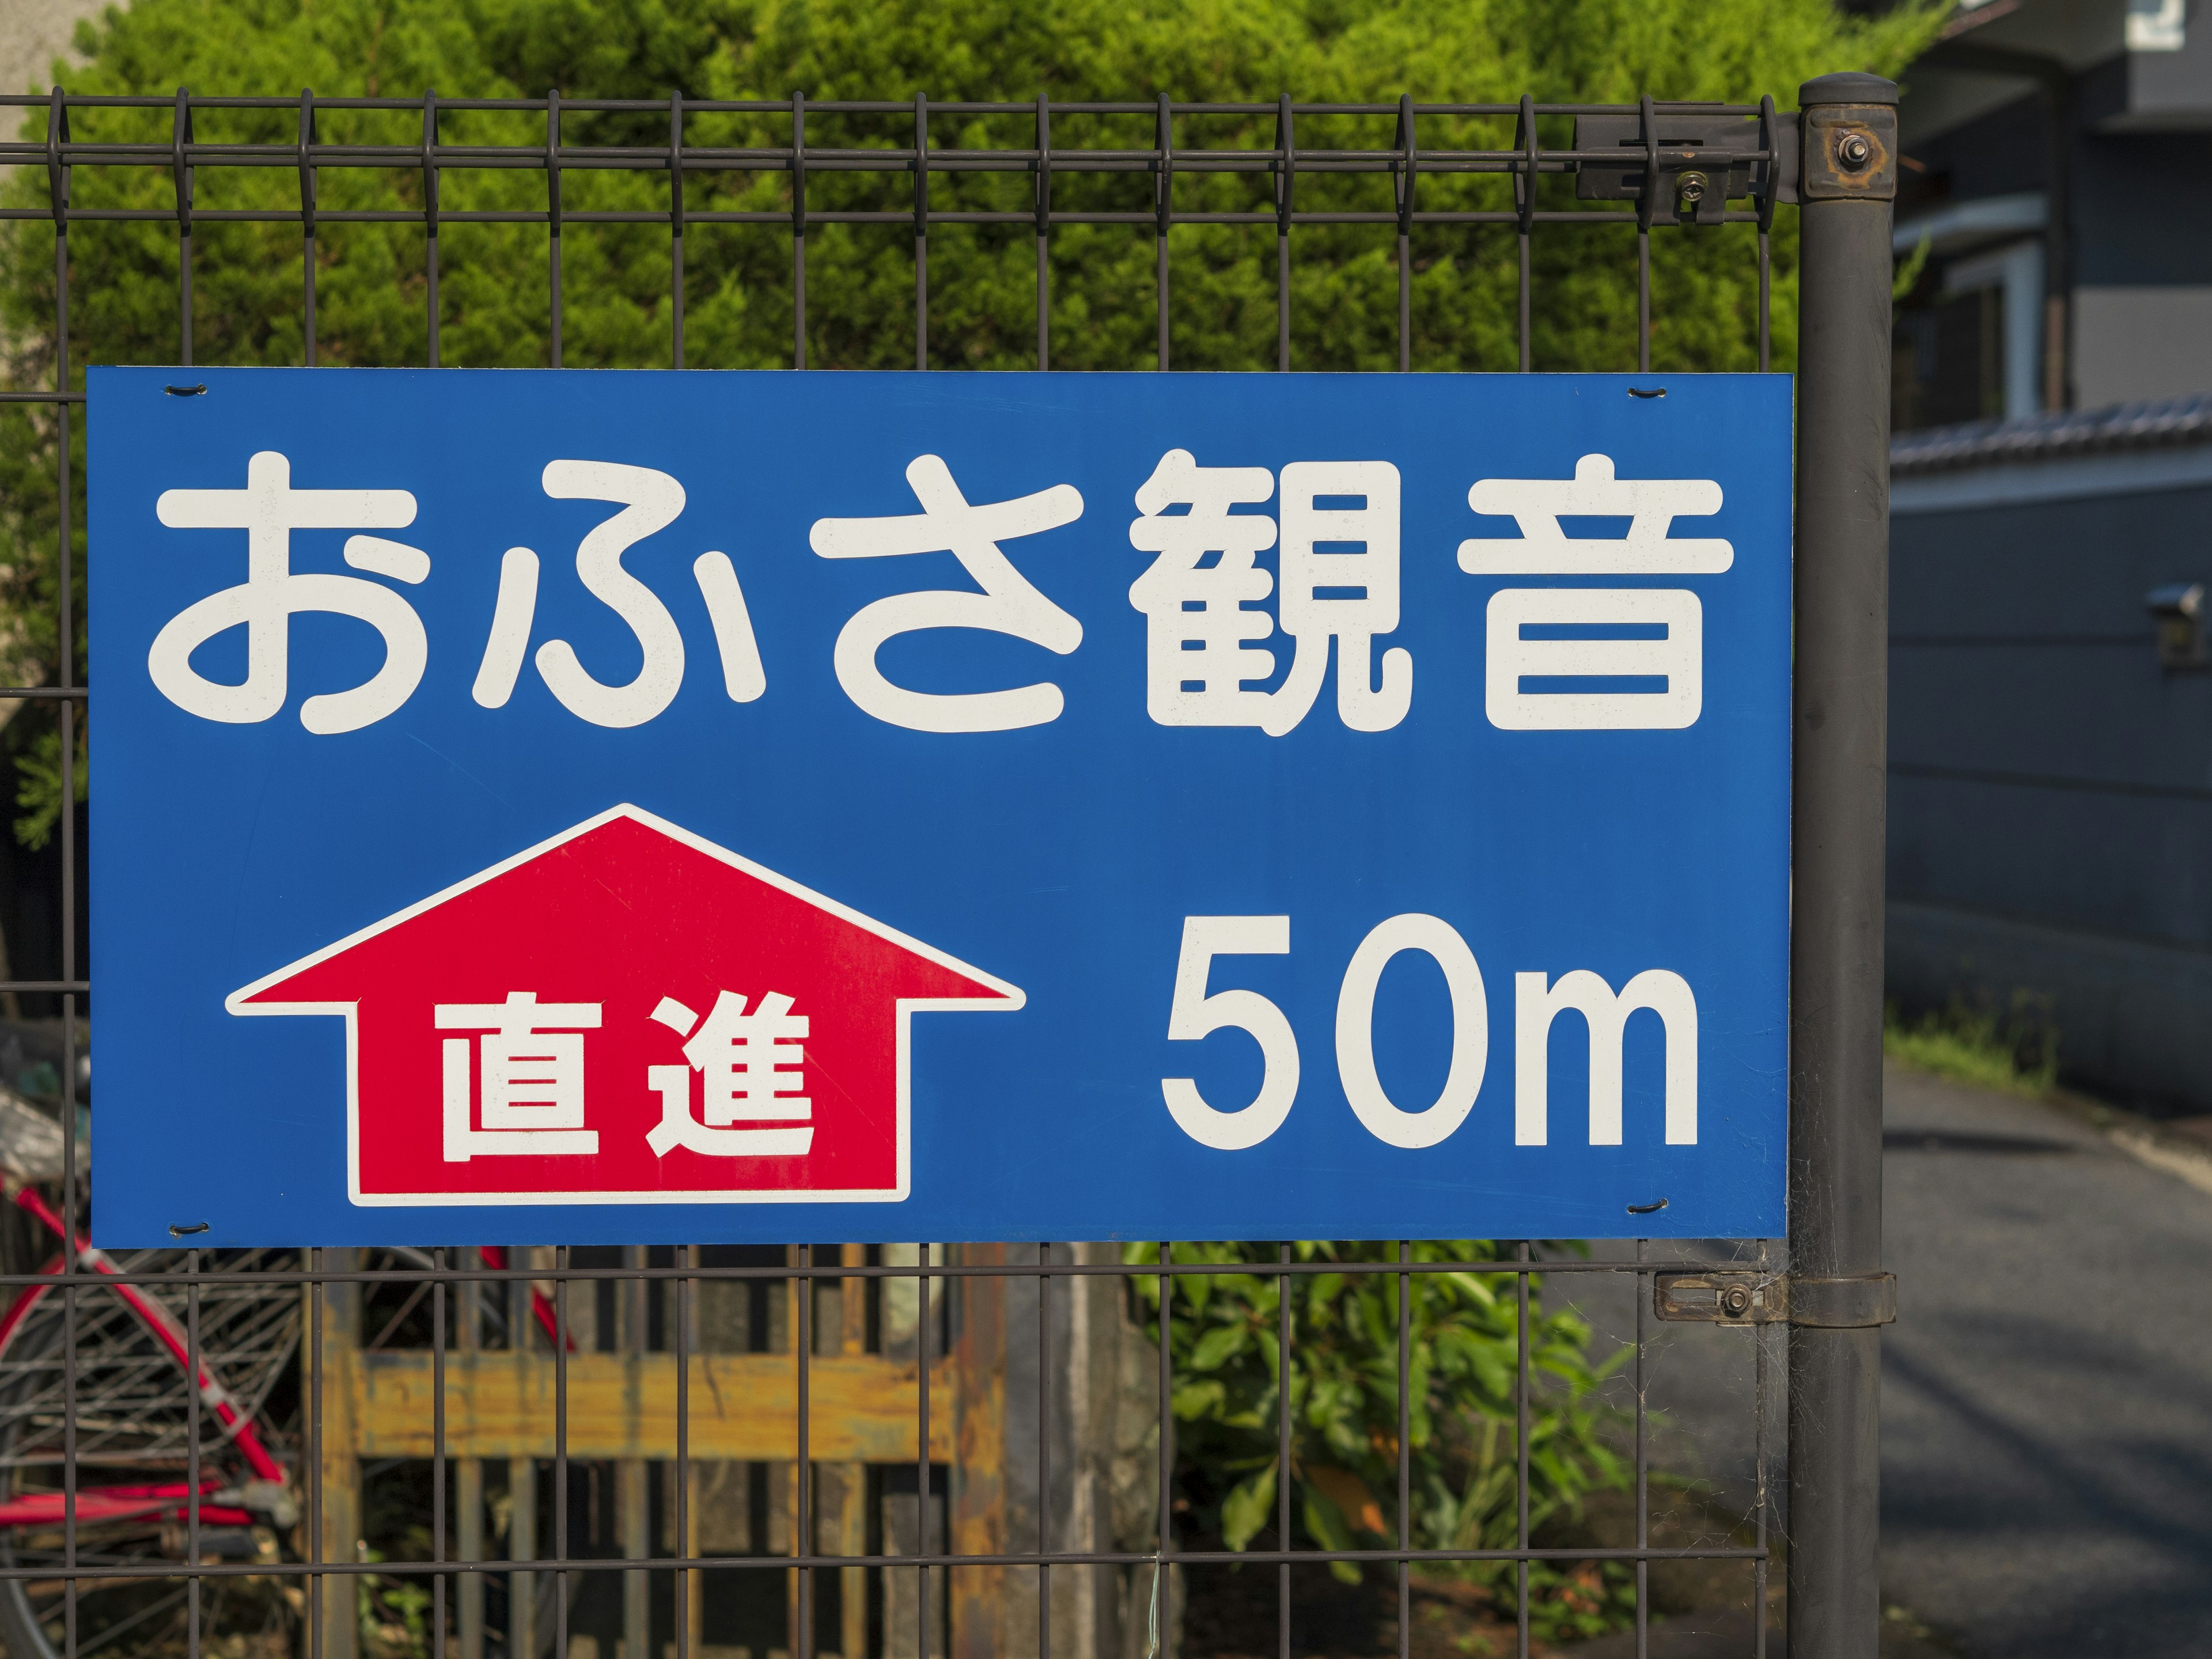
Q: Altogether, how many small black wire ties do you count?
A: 4